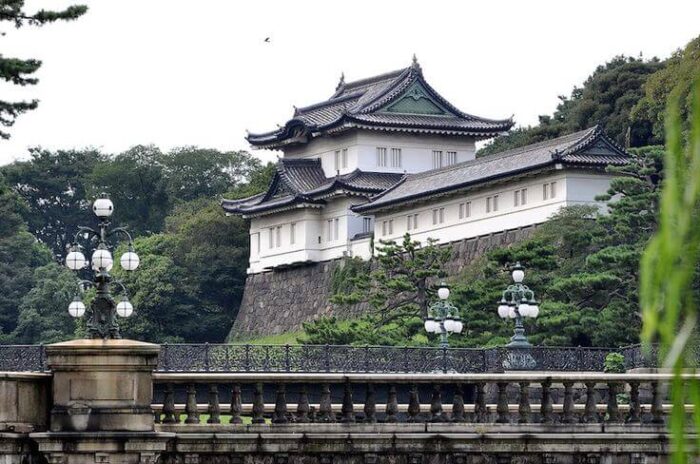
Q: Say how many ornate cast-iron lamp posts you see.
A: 3